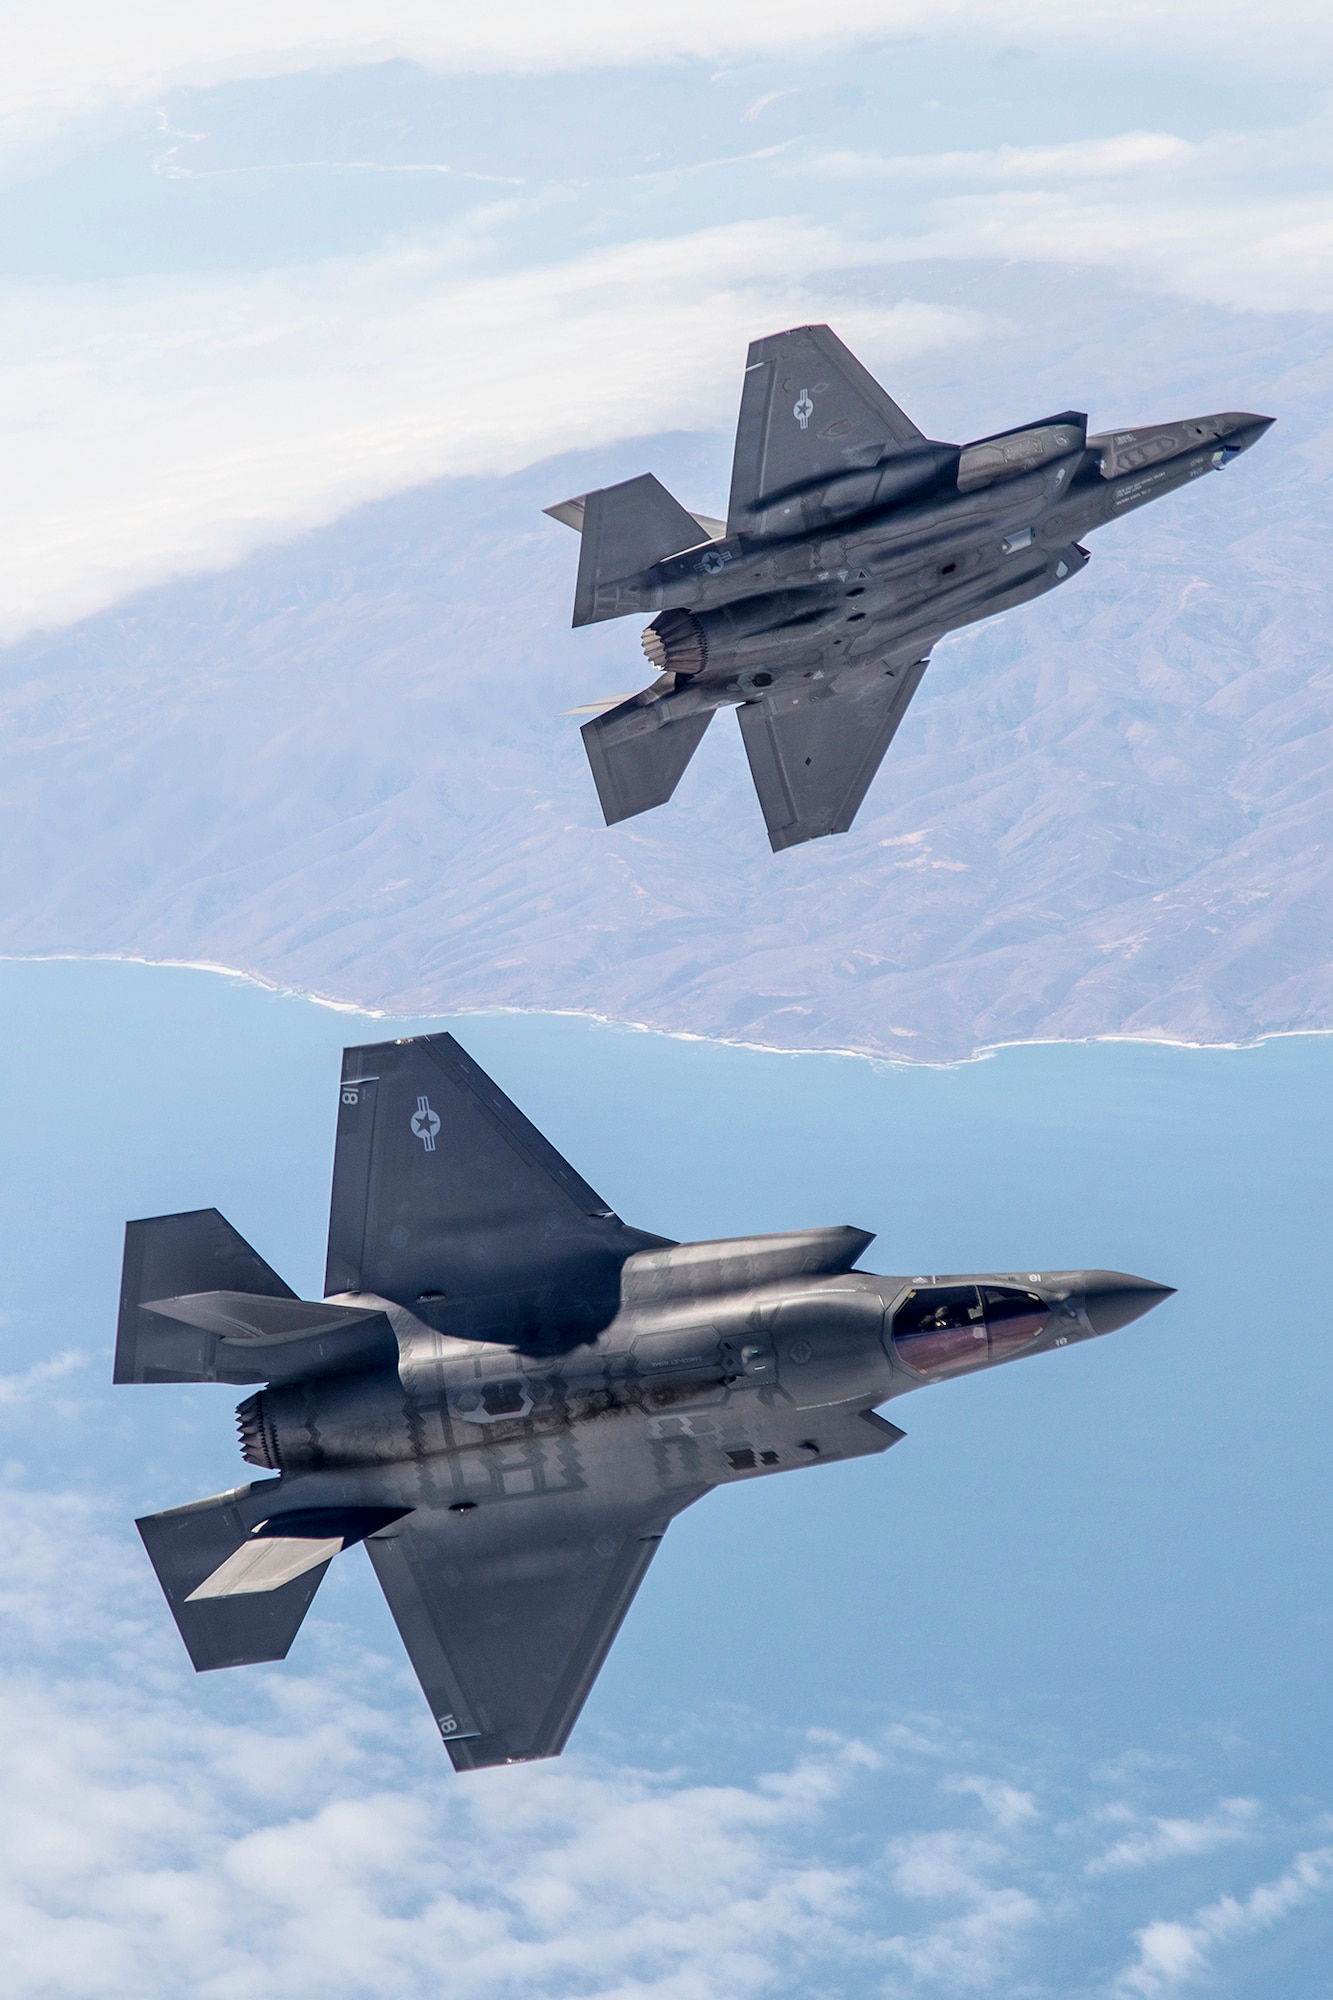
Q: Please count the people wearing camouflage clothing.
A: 0